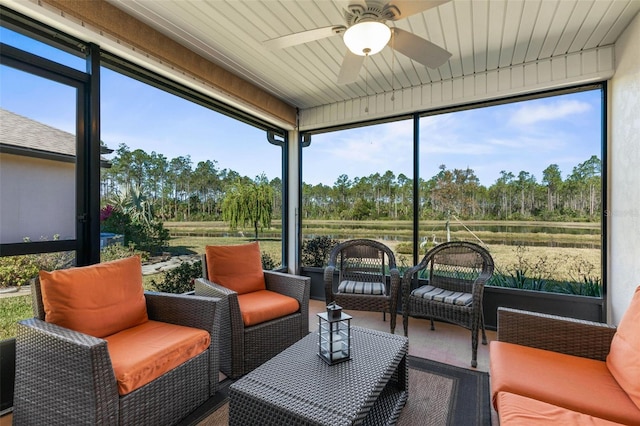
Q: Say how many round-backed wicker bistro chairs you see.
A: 2